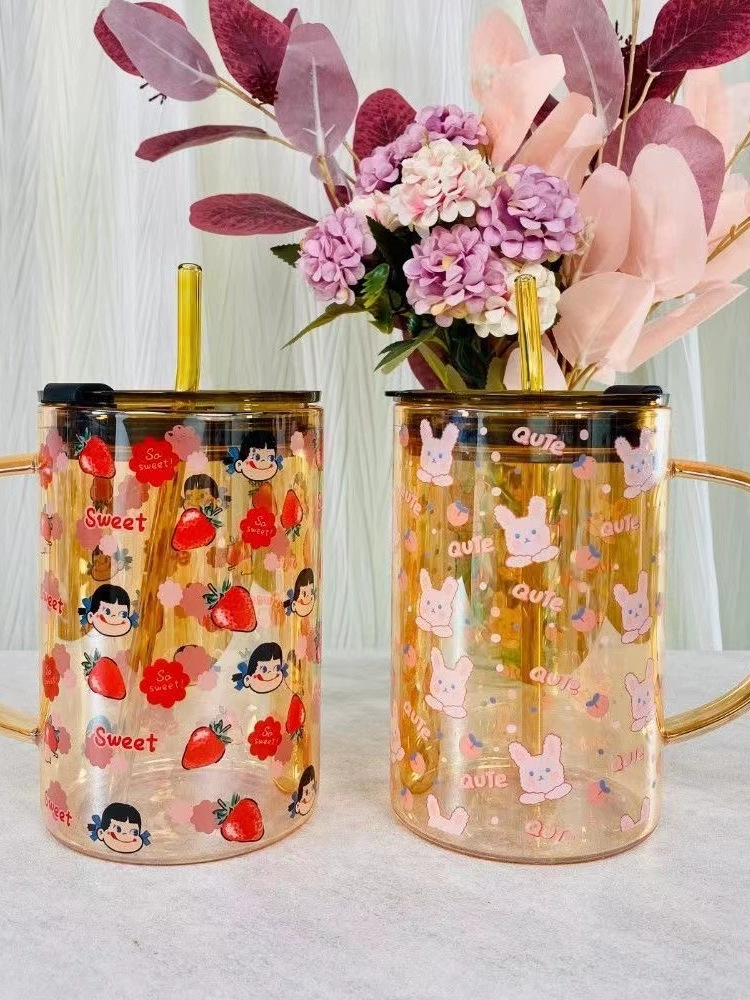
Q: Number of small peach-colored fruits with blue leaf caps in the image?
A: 13